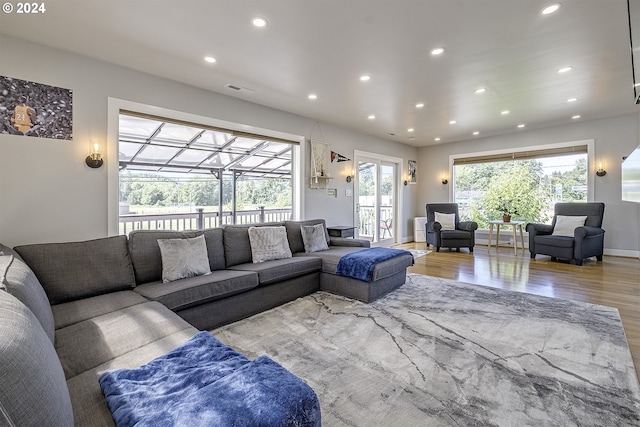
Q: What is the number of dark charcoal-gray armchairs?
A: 2